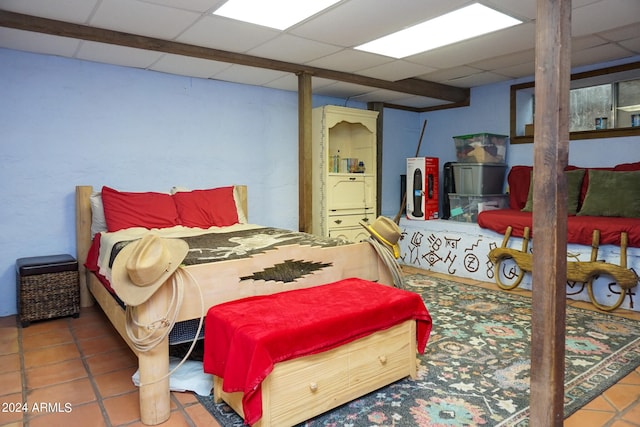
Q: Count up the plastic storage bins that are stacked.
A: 3